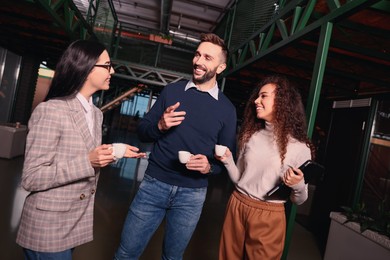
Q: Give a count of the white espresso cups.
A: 3